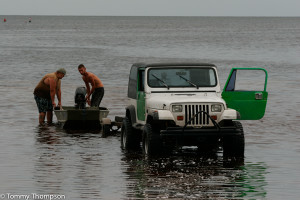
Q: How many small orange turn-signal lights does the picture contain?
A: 2